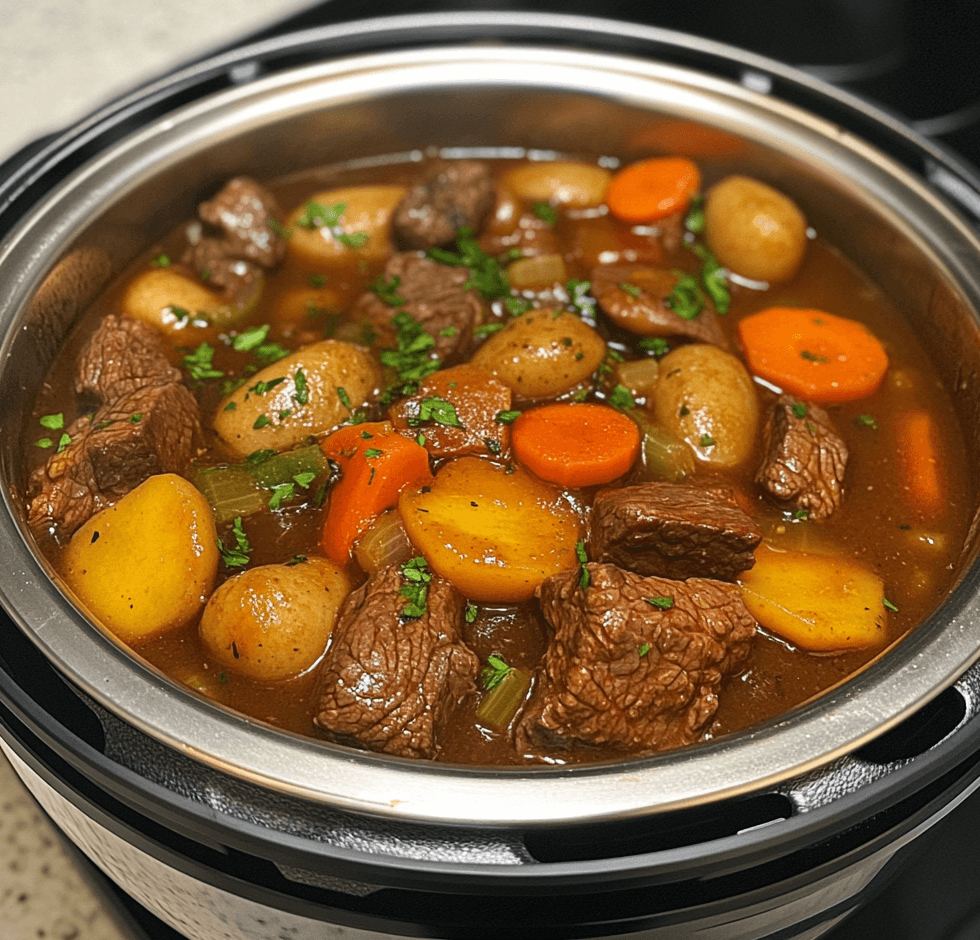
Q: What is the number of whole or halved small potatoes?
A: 11